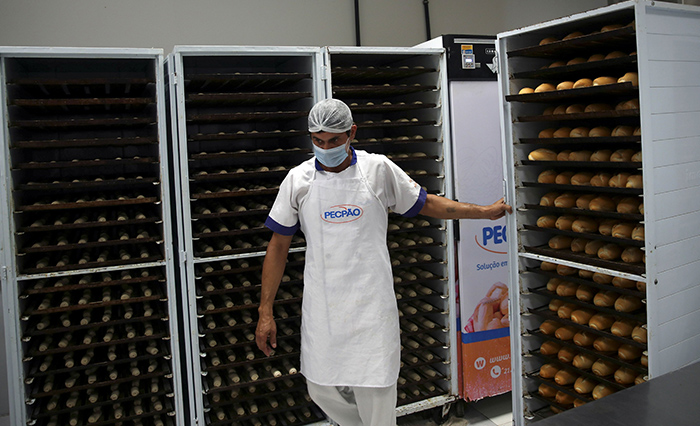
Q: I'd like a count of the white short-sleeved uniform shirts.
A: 1